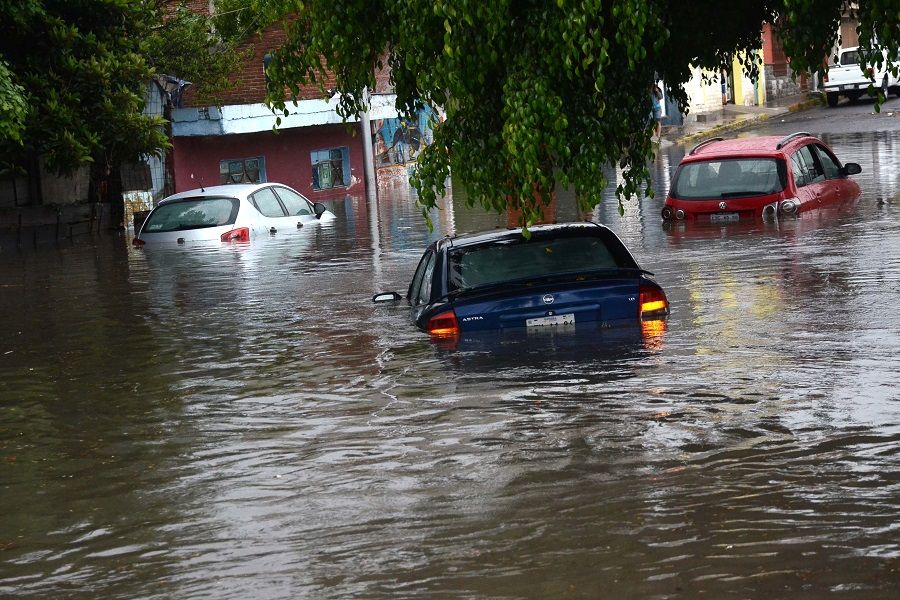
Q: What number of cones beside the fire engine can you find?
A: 0